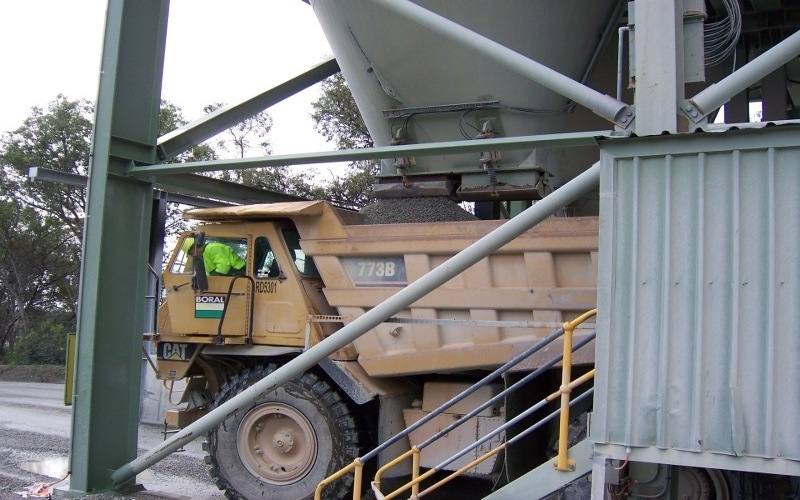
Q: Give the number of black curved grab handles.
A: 1